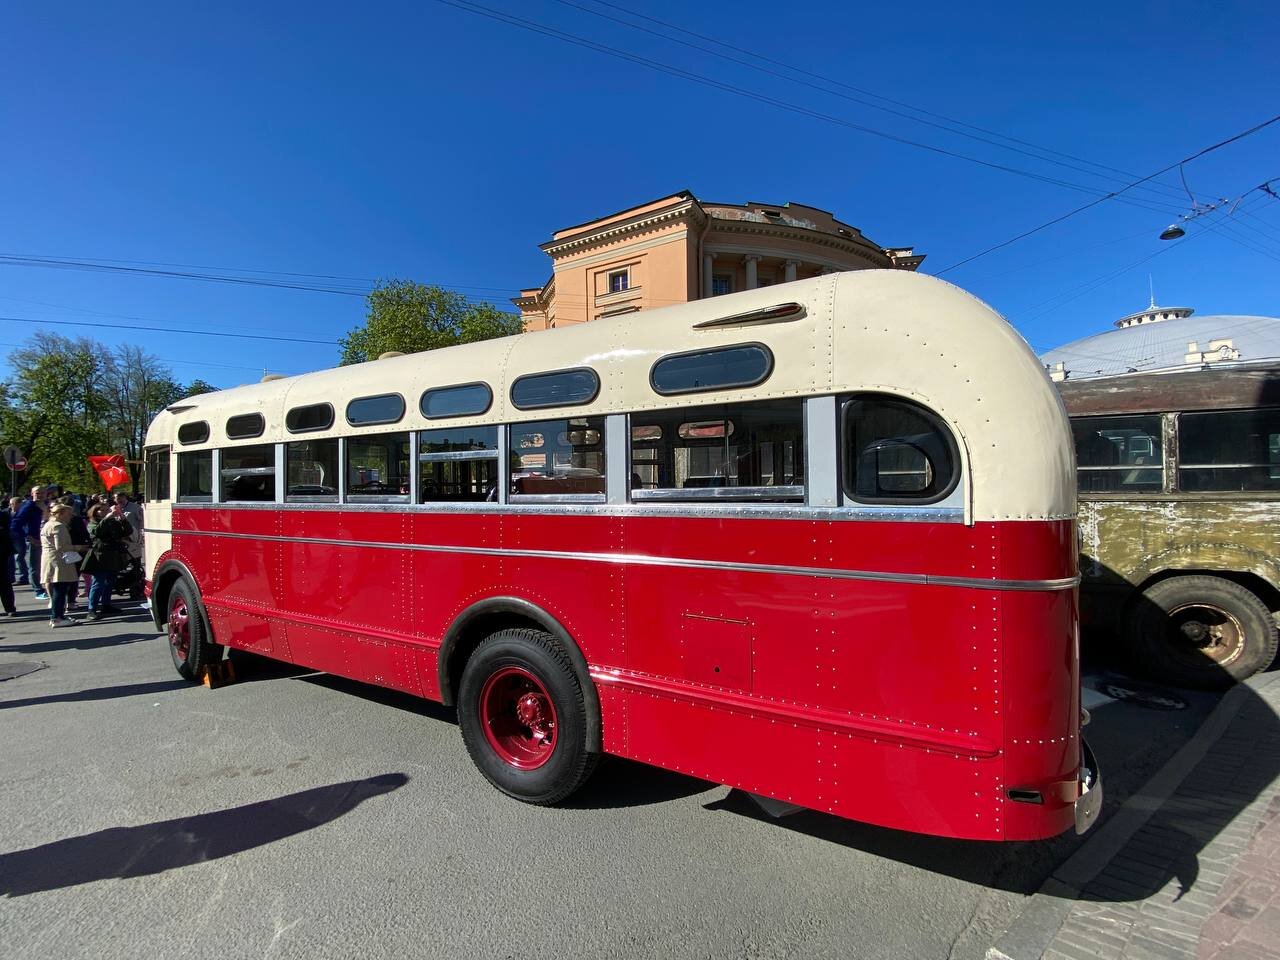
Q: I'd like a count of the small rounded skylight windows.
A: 7